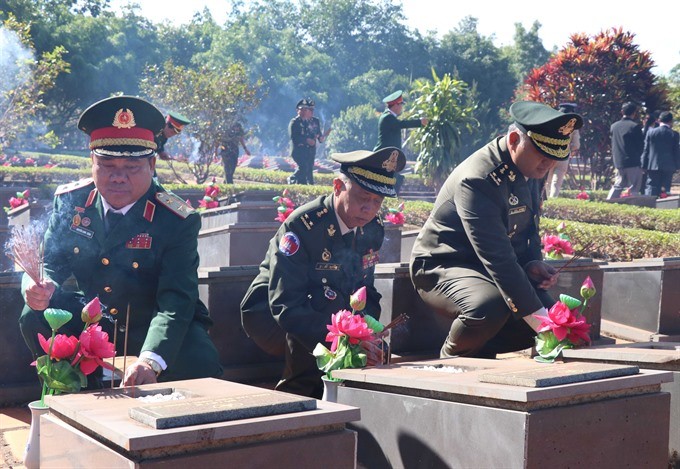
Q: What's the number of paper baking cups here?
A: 0